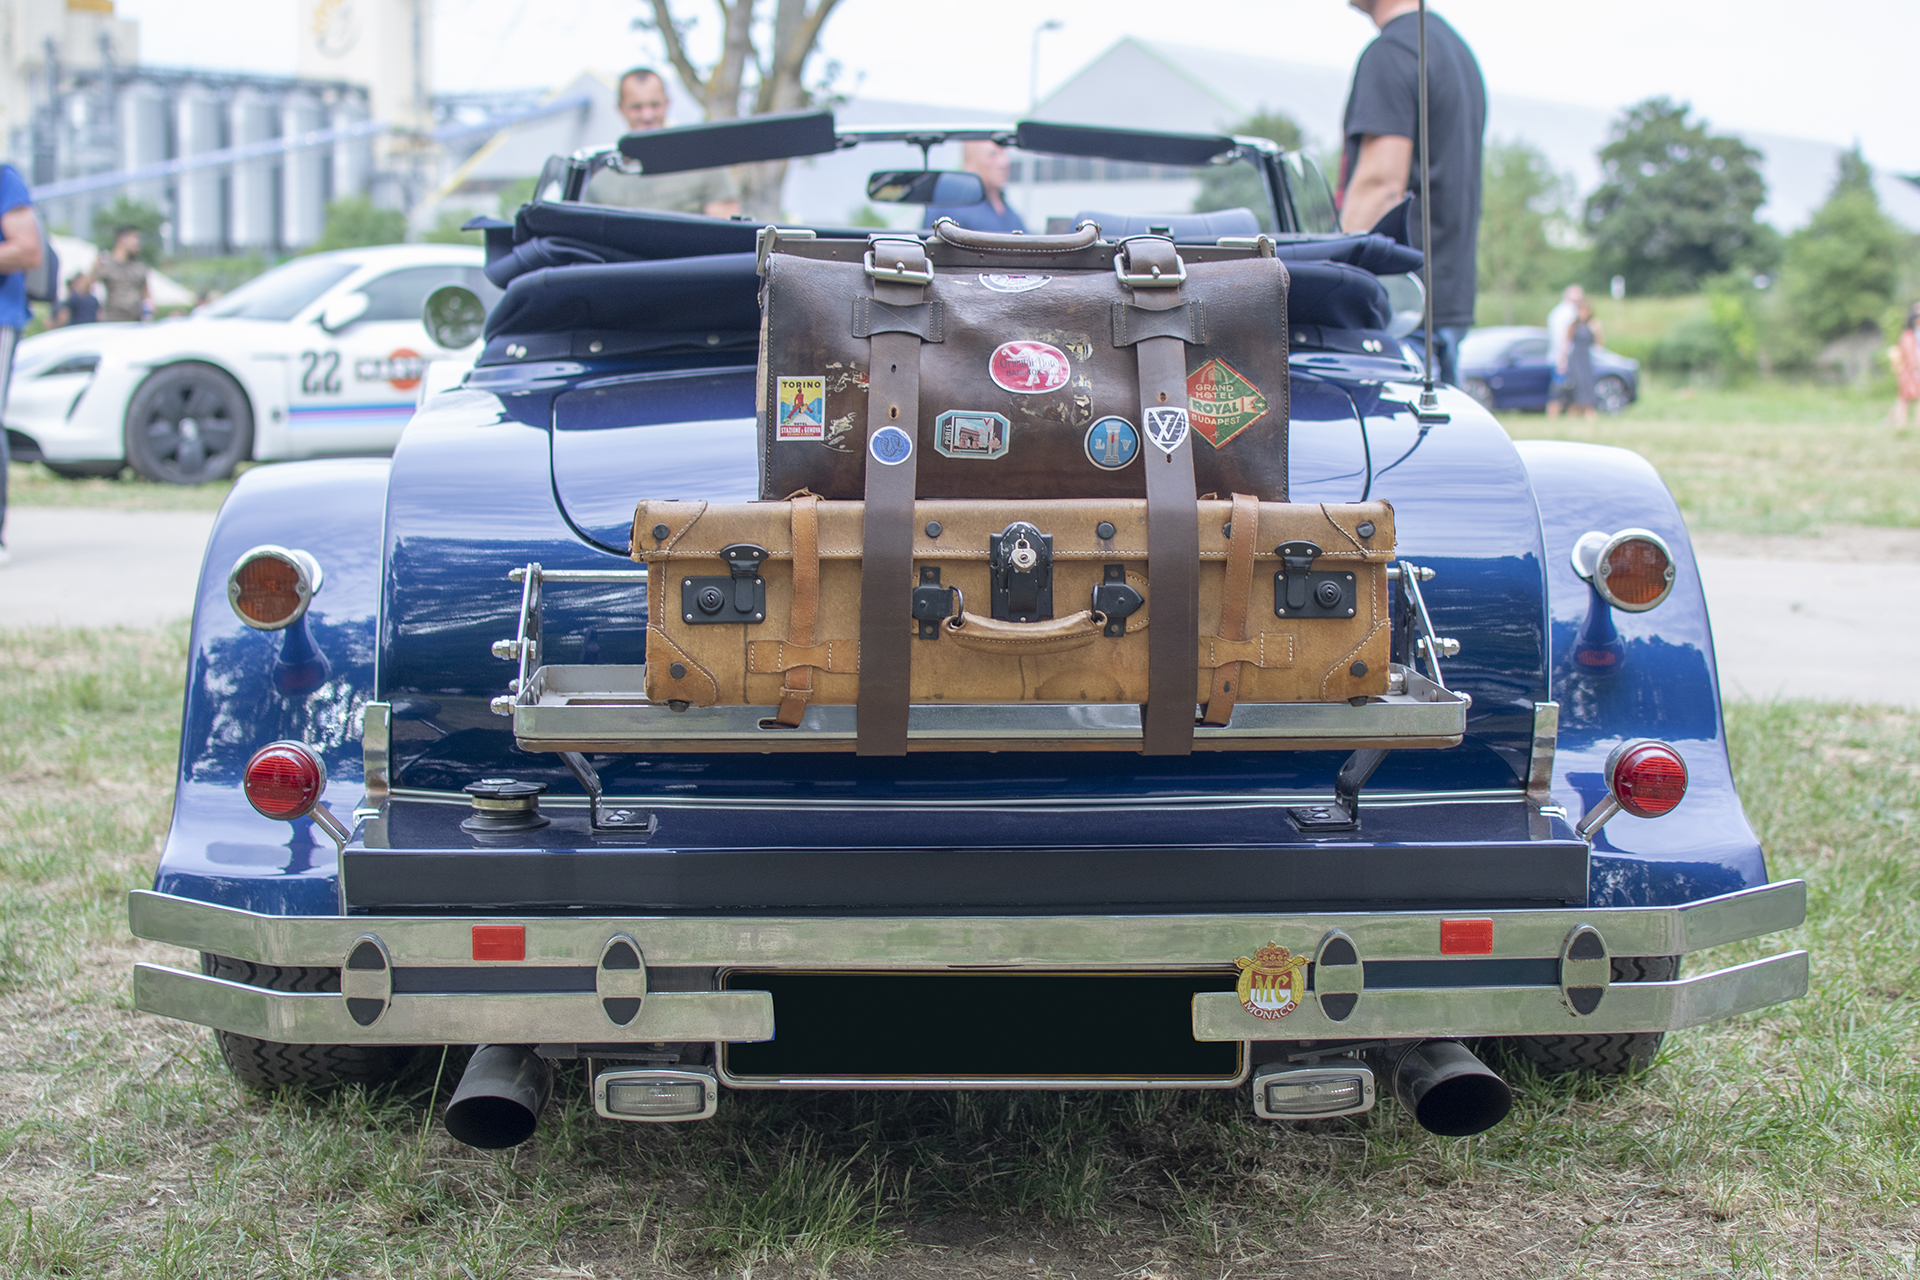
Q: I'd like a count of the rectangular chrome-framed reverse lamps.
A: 2